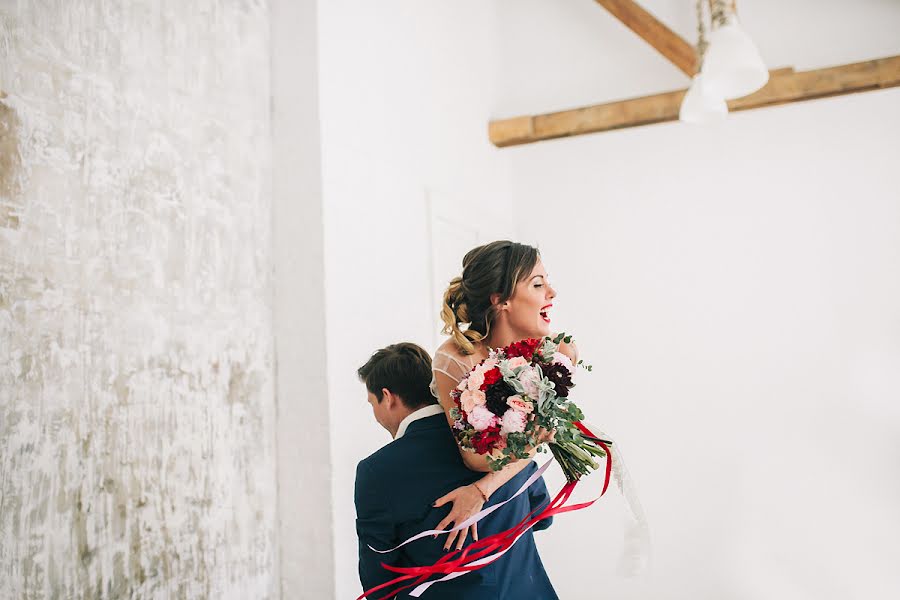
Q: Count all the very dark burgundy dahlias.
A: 2